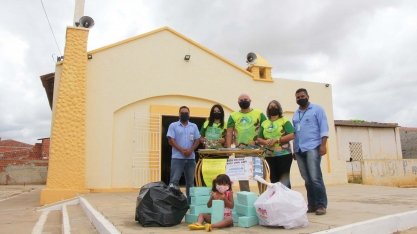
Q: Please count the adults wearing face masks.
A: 5